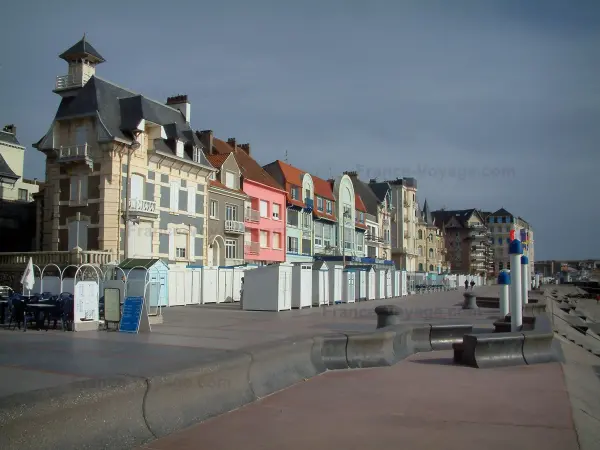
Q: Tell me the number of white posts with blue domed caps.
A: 3